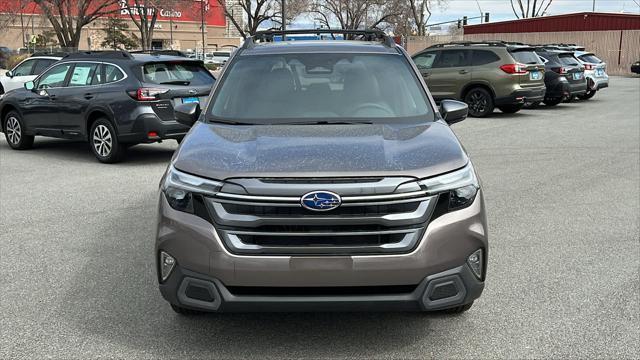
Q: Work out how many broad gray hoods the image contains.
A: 1